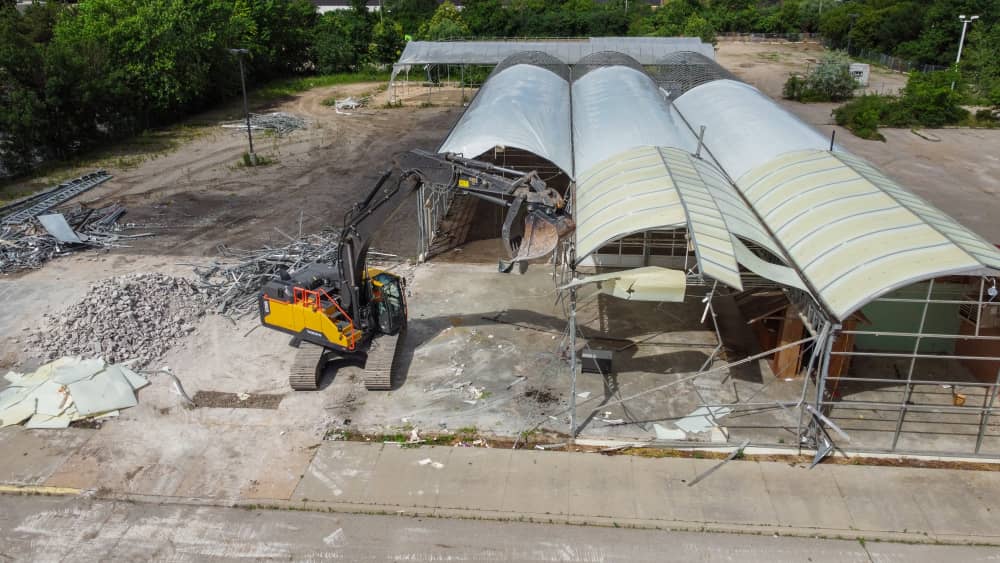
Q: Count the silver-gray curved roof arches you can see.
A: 3